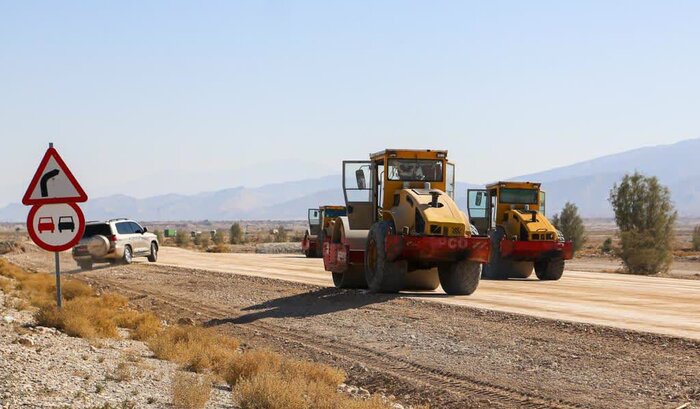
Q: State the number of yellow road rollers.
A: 3